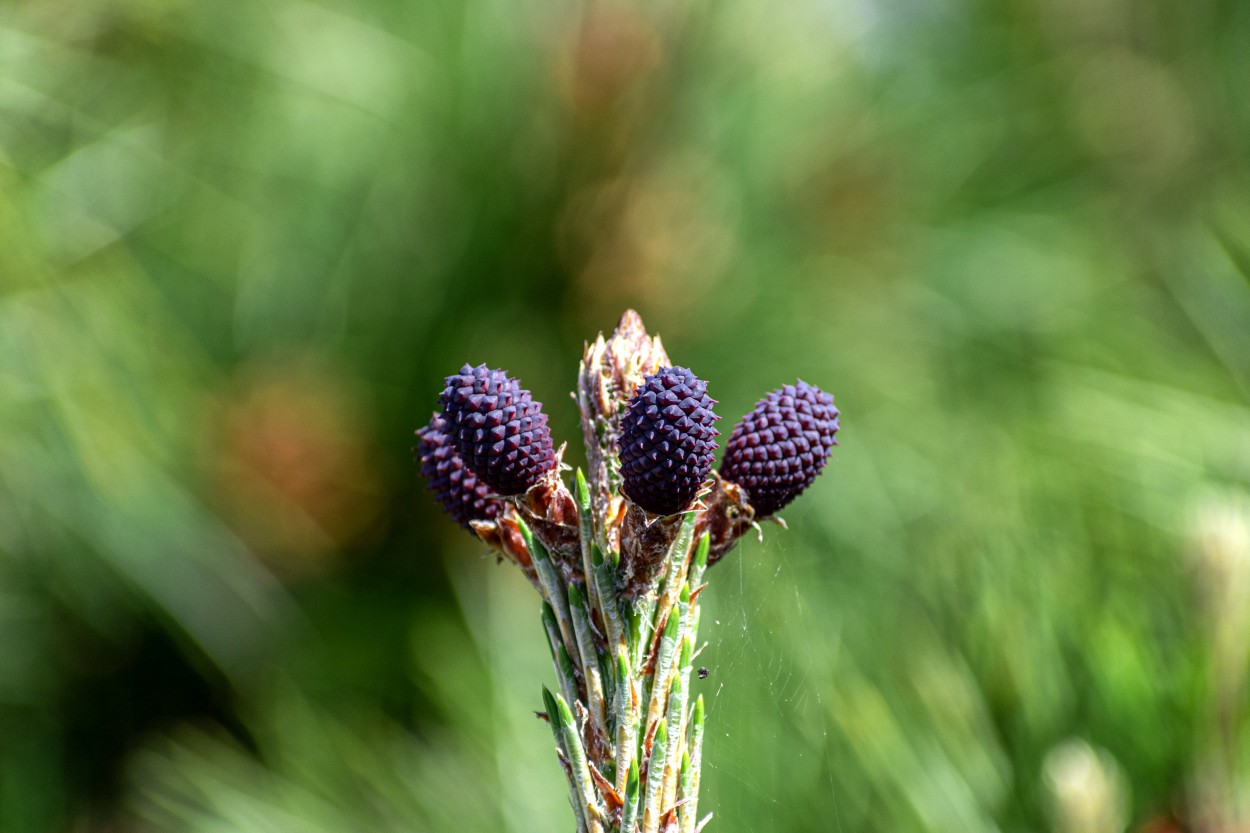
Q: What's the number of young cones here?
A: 4